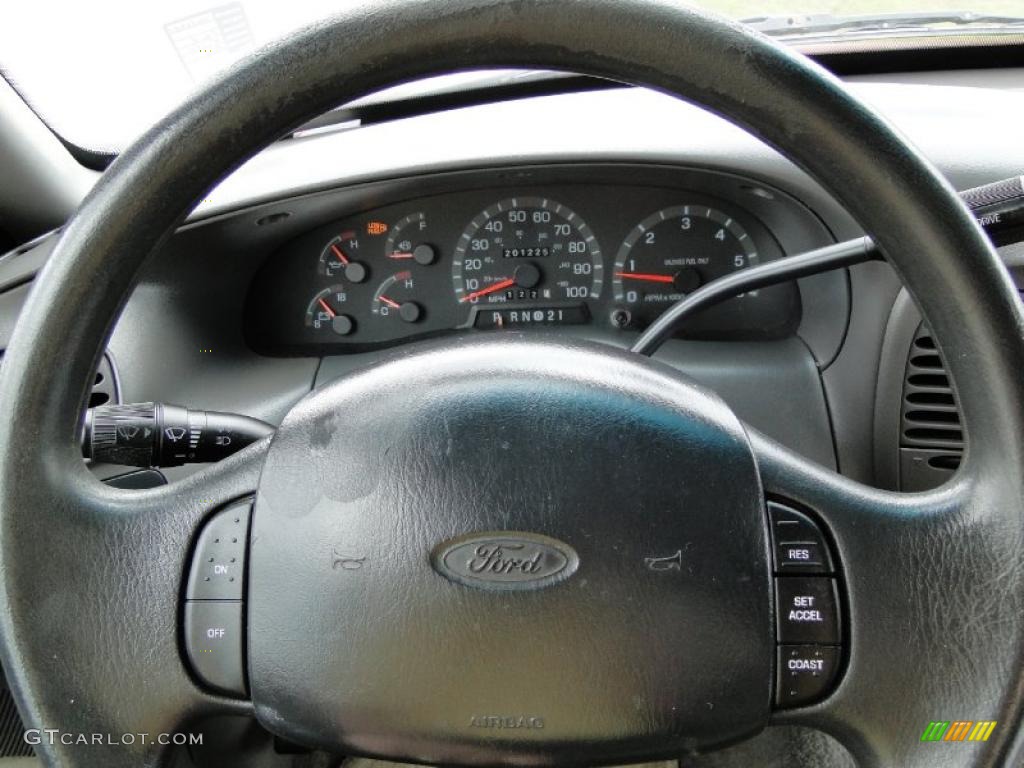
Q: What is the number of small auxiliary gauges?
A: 4